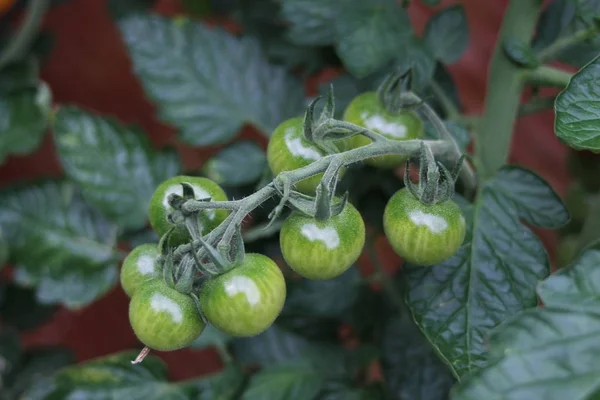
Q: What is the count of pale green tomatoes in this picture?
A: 8